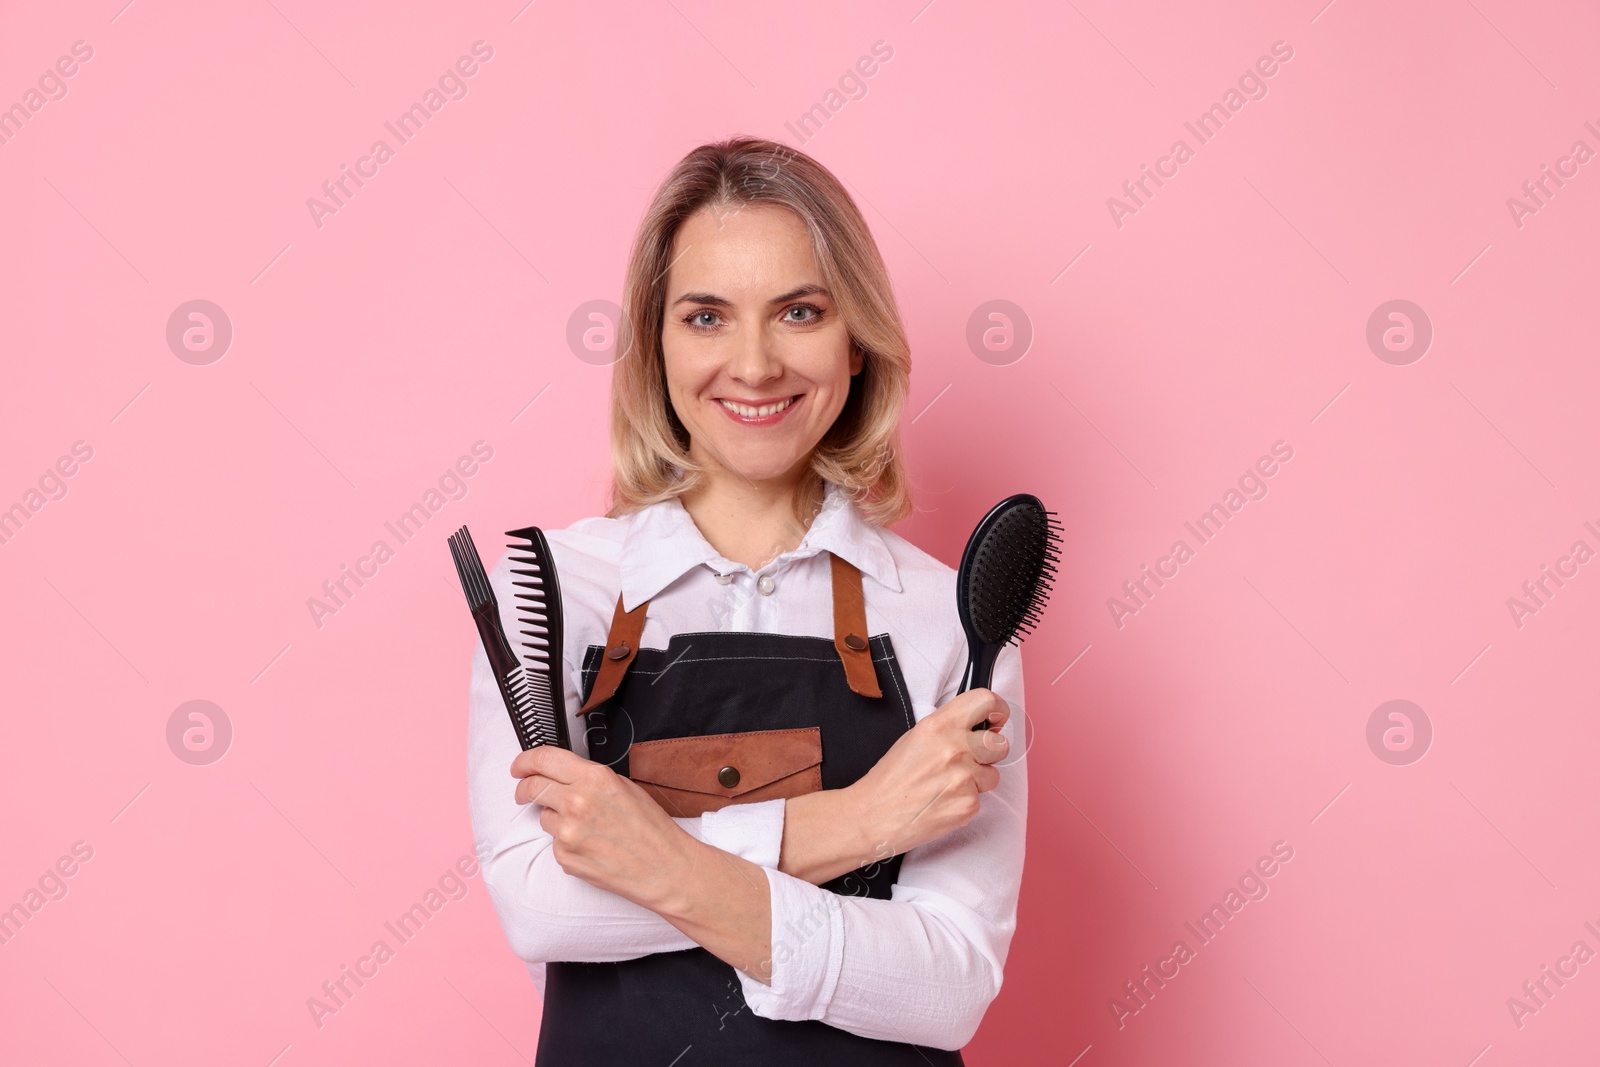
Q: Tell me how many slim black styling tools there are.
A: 2